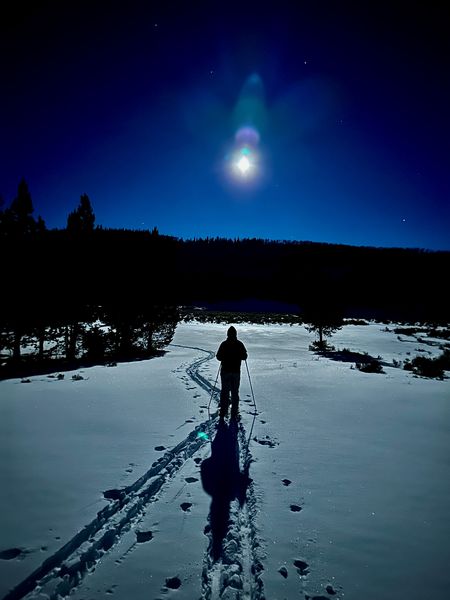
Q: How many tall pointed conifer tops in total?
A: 2